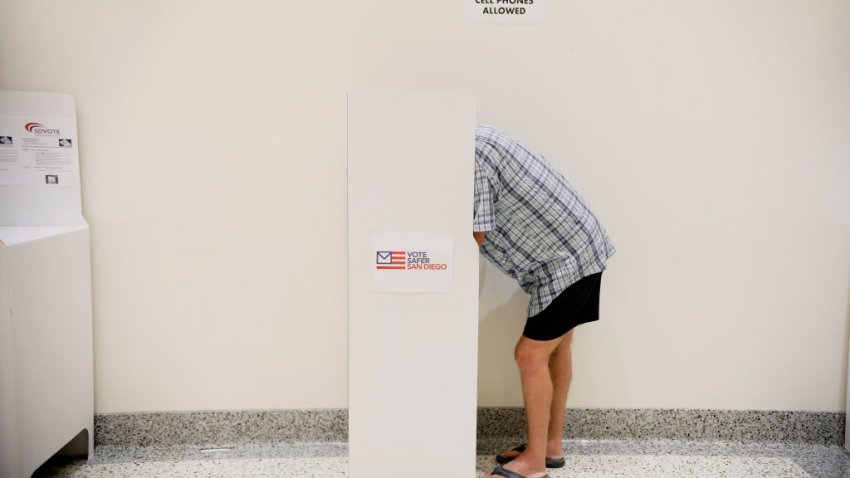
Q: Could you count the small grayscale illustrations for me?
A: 3